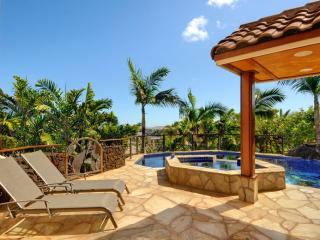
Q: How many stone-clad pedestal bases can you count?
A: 1